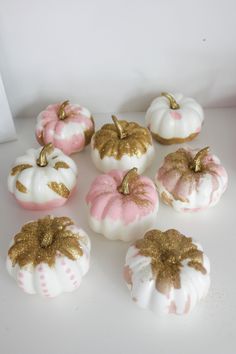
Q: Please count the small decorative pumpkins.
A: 8